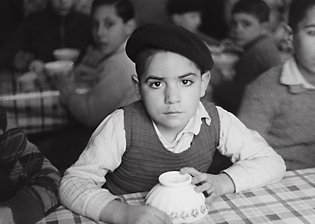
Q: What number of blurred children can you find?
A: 5